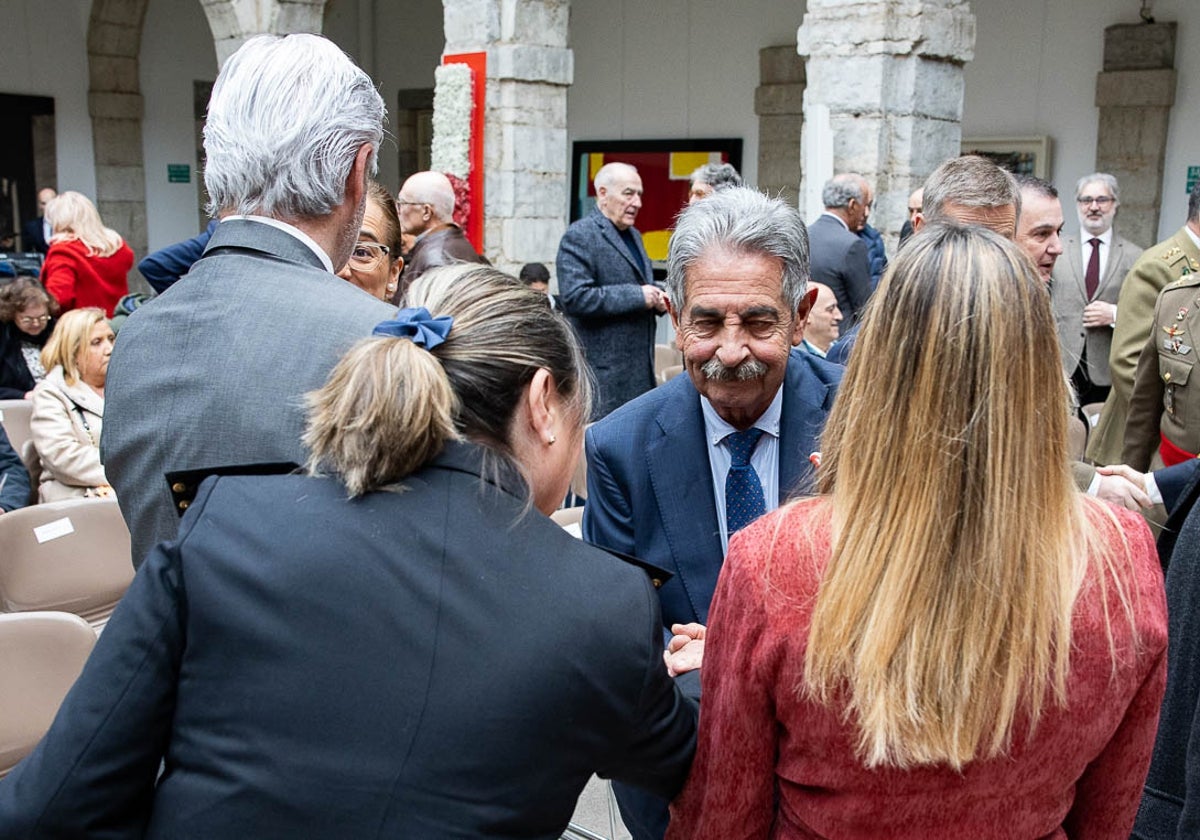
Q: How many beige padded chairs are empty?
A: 2